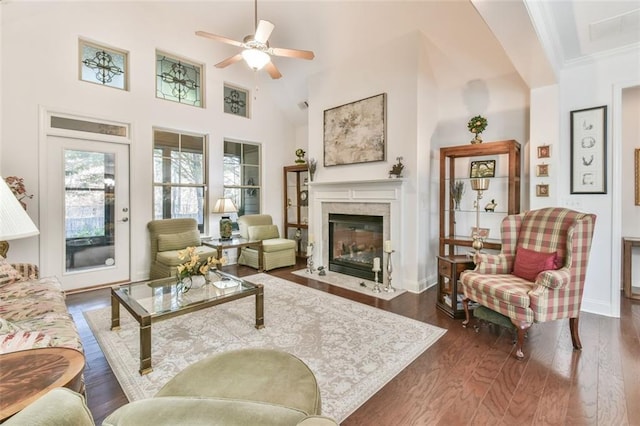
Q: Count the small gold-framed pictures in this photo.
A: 3